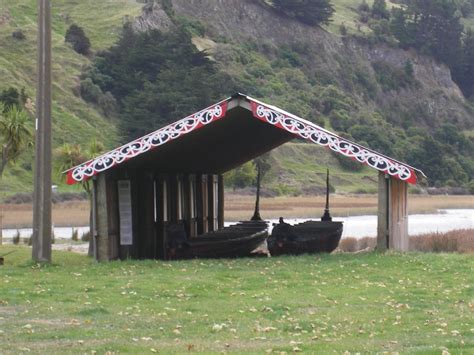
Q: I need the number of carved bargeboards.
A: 2